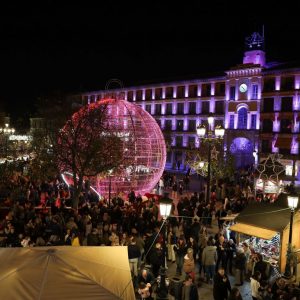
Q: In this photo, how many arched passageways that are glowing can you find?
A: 1